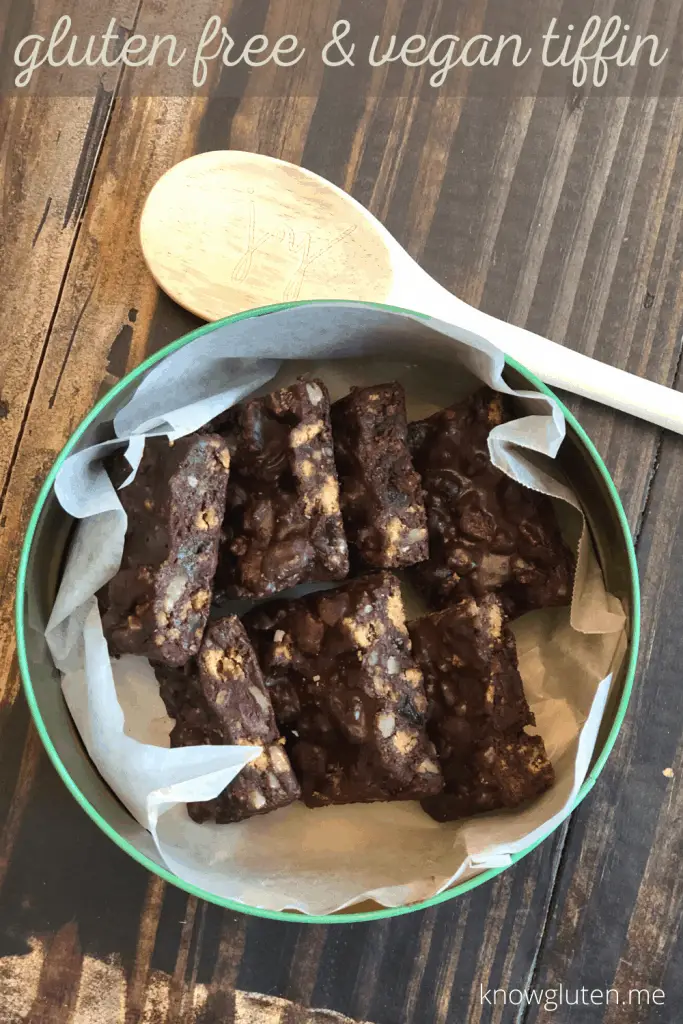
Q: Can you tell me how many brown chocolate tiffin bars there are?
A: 7